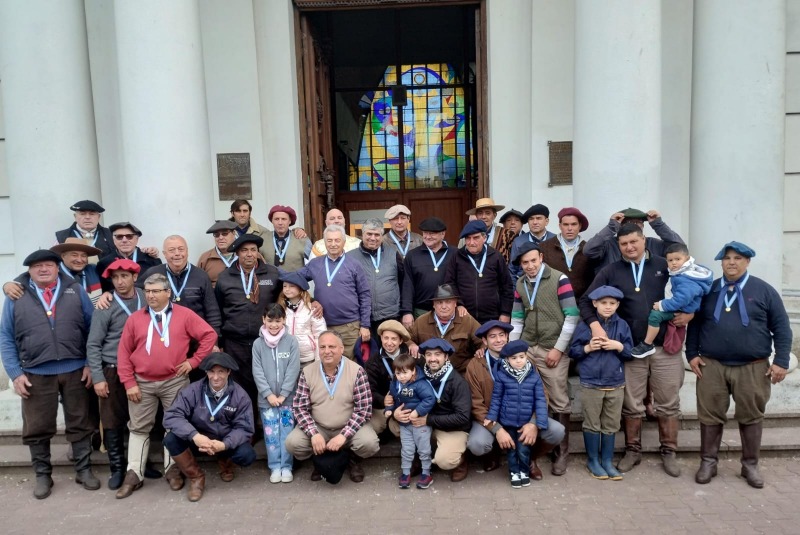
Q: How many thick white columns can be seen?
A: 4